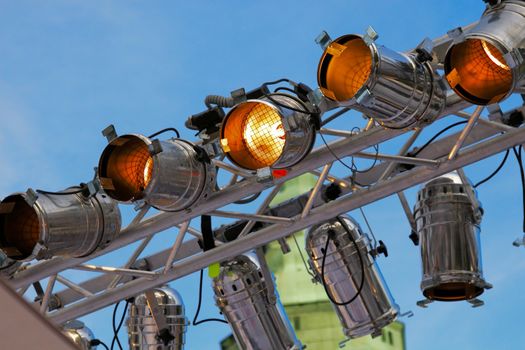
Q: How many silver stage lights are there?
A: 10